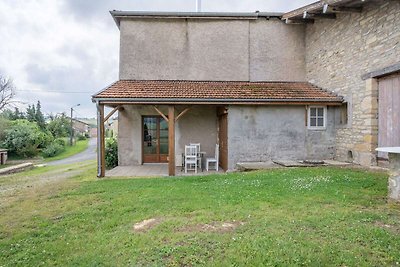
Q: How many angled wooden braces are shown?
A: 3